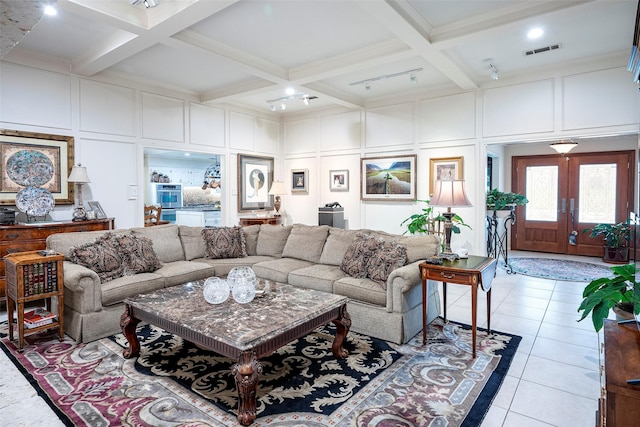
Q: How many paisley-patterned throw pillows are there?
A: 5